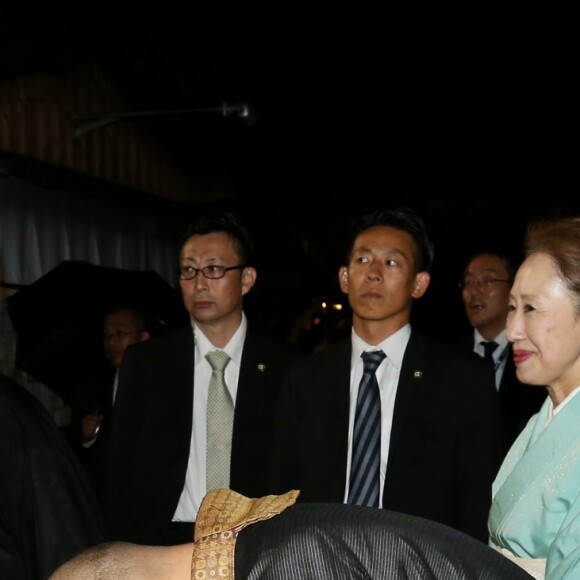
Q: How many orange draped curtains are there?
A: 0